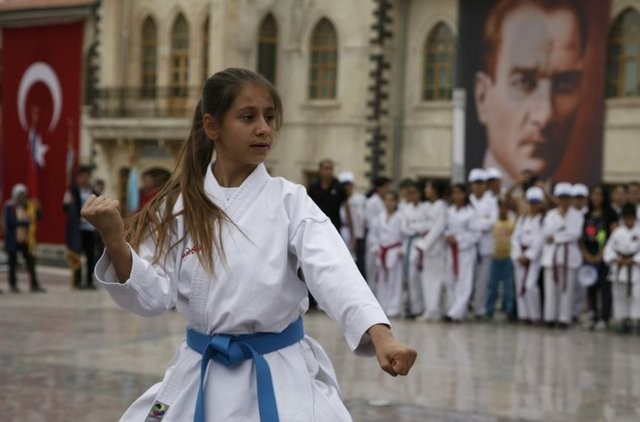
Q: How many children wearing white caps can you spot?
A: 6